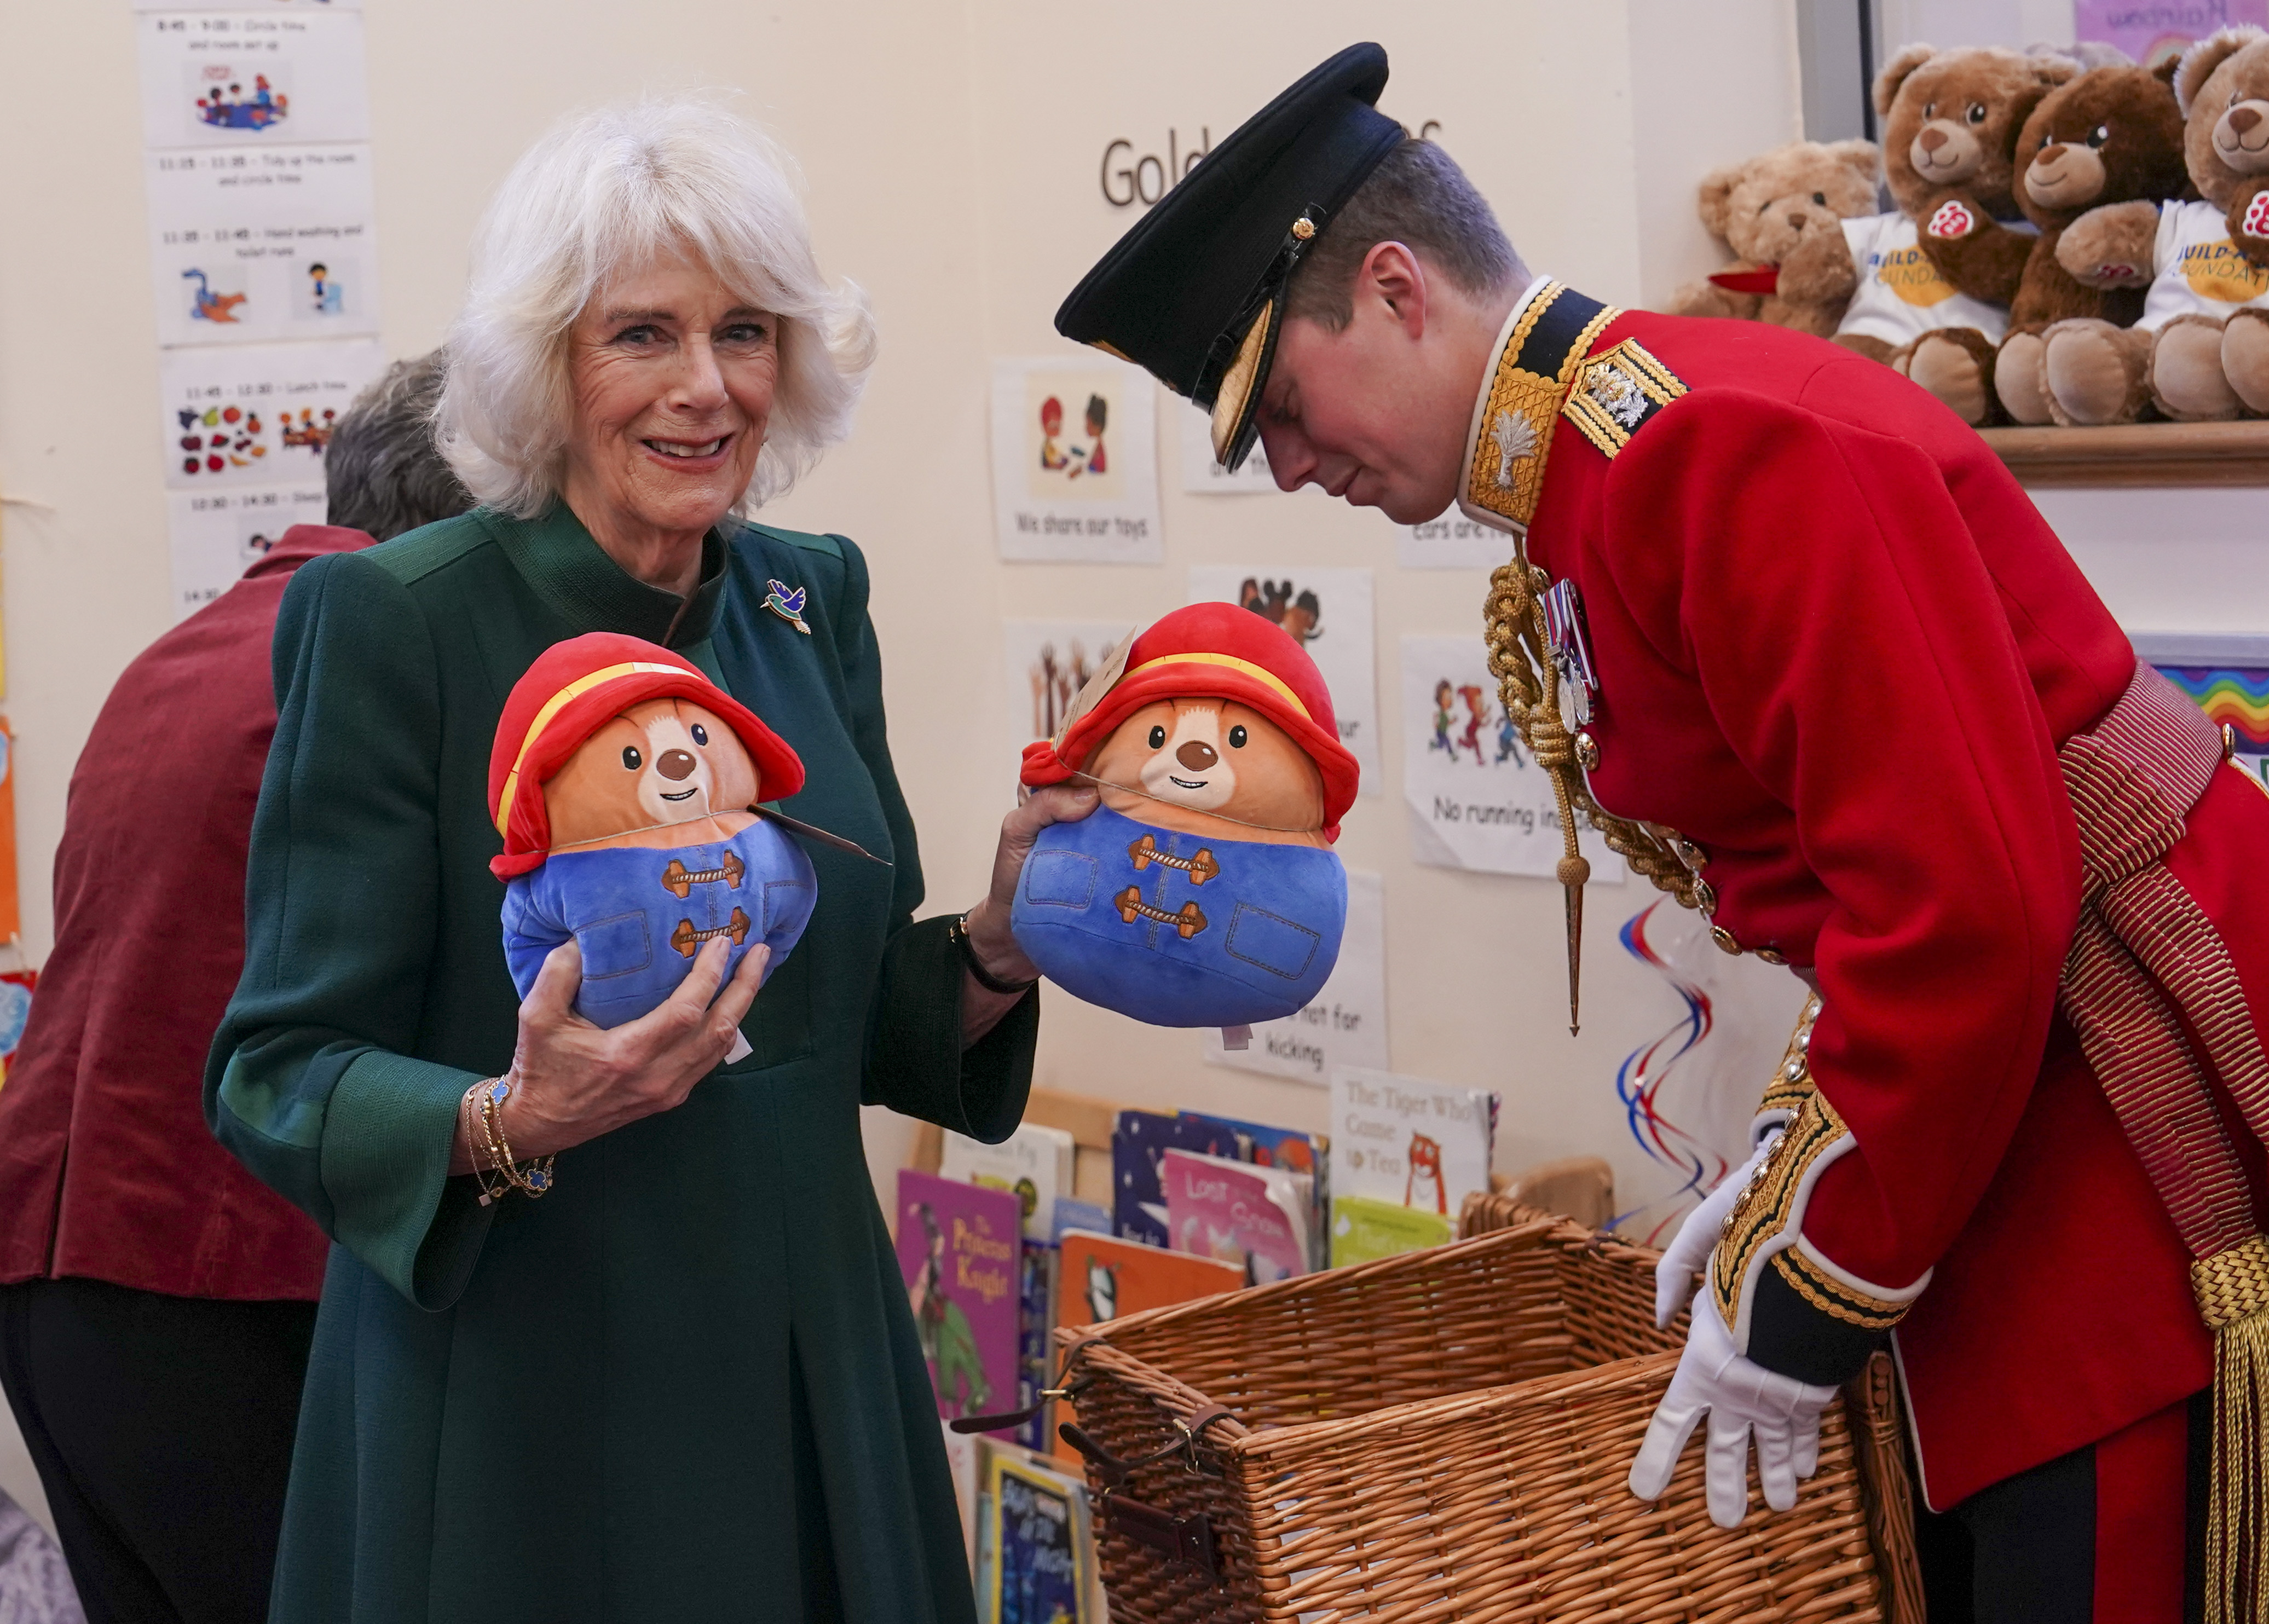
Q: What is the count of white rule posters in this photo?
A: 7